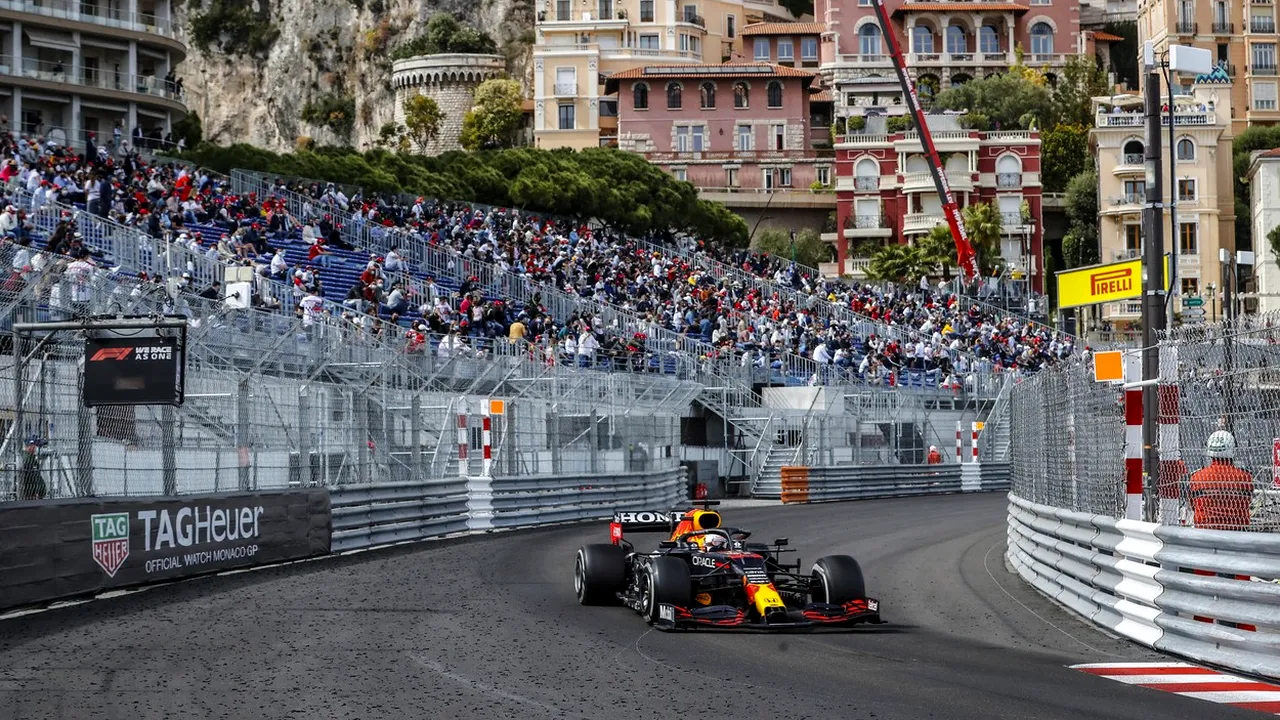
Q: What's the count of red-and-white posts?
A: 6